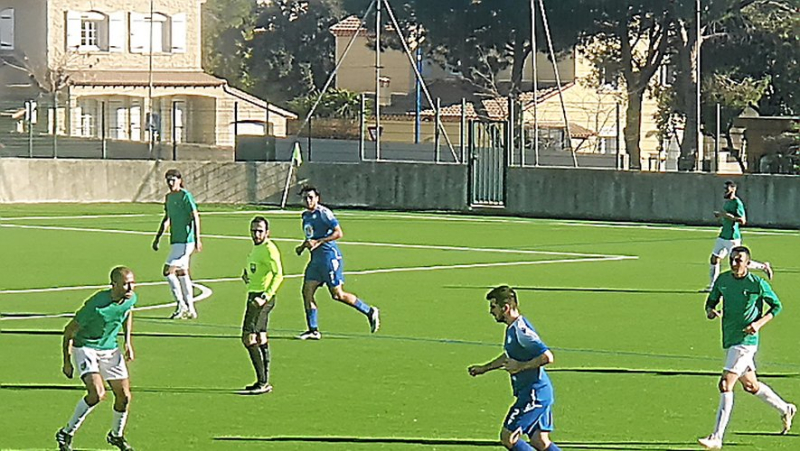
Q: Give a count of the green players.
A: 4